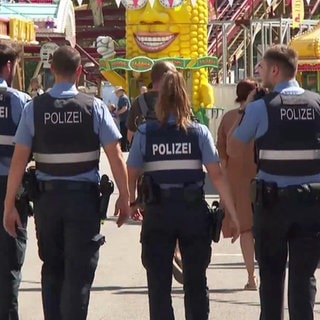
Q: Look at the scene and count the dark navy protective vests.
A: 4